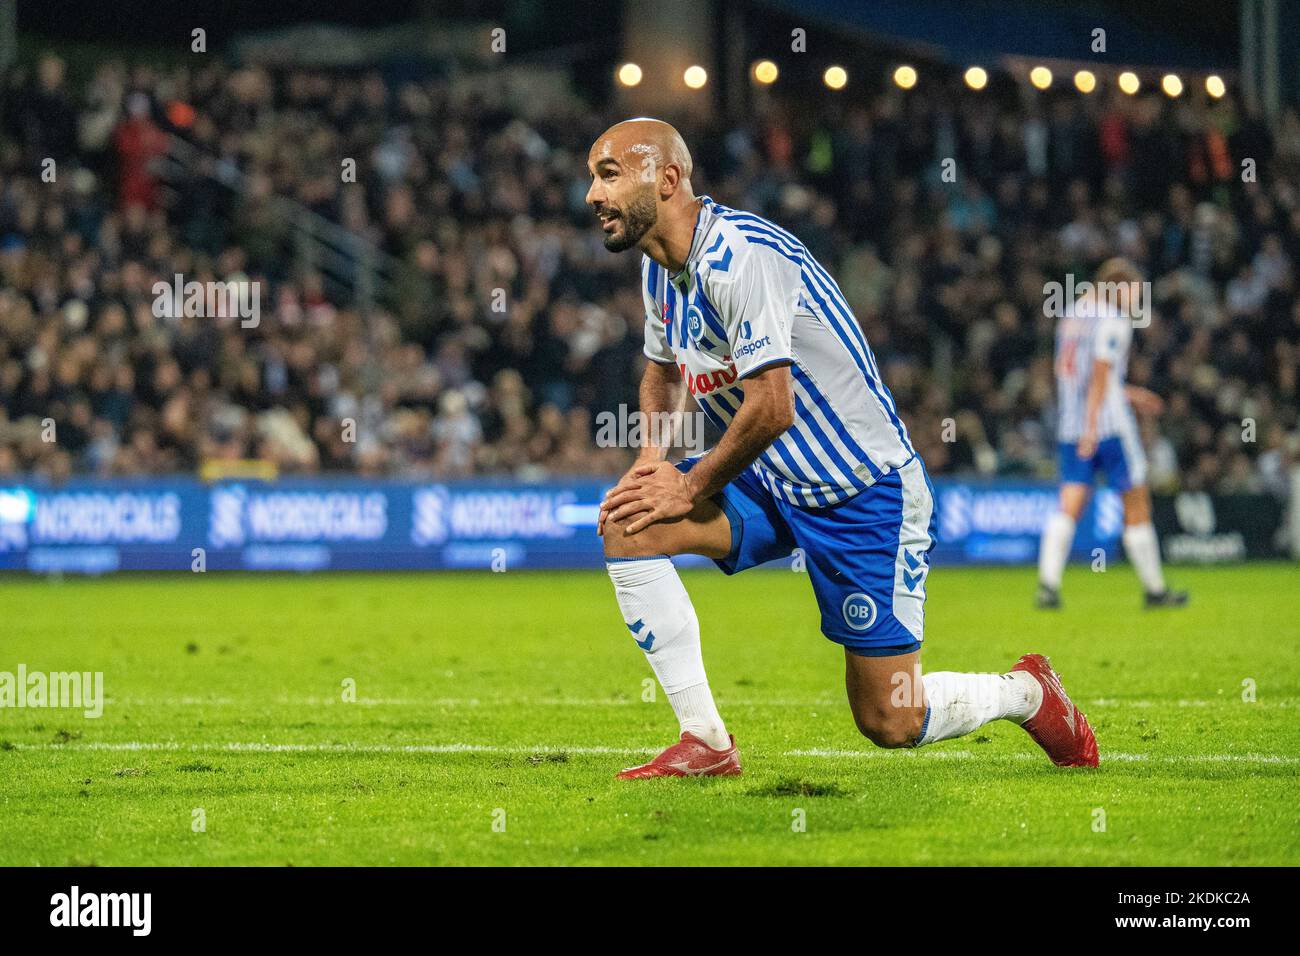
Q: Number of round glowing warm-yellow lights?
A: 11